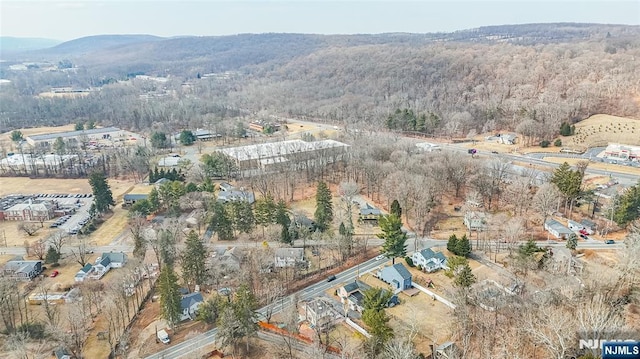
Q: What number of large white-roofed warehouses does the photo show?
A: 1